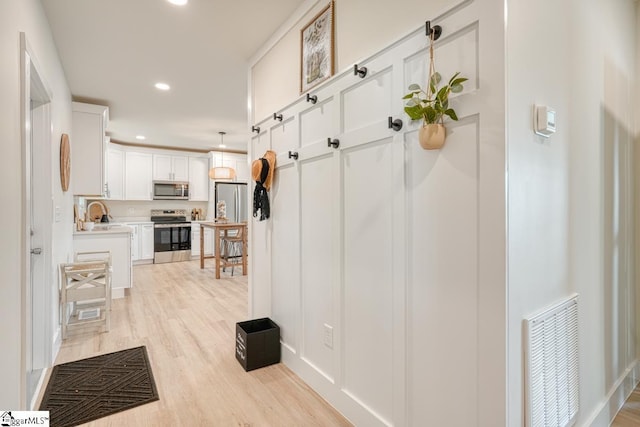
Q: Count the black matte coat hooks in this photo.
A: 8